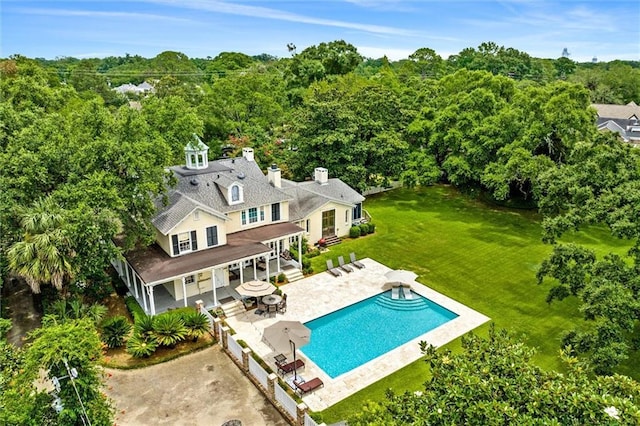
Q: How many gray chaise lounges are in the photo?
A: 3